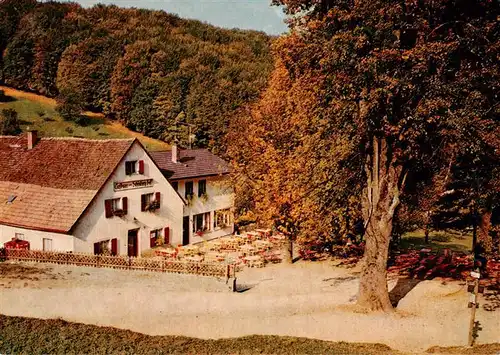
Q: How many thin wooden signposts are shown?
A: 1